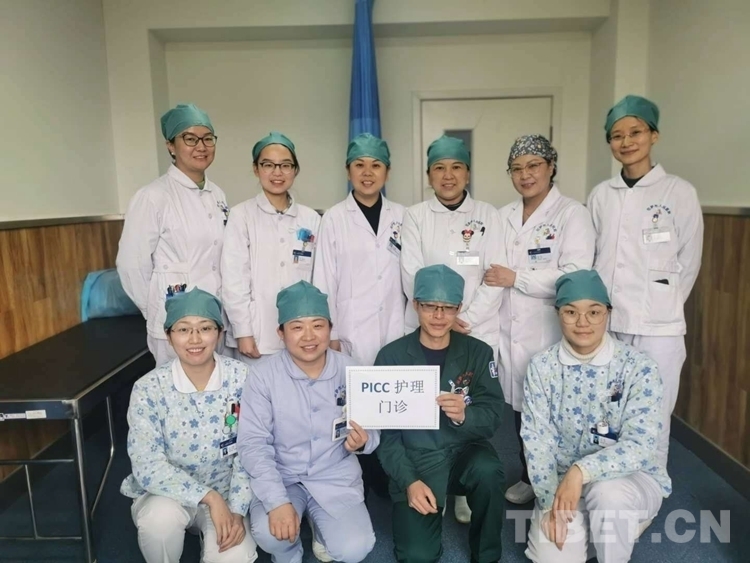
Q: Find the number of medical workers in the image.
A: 10